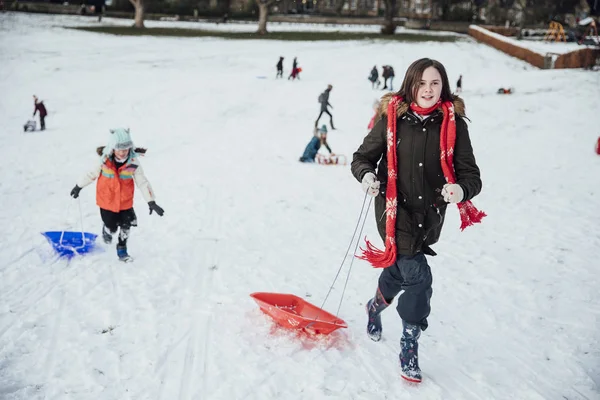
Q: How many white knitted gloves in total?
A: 2